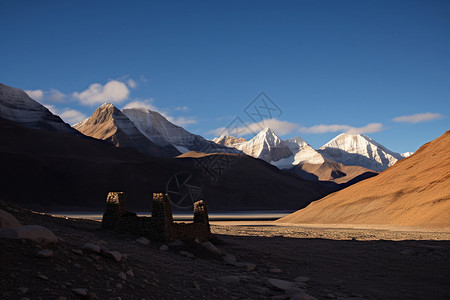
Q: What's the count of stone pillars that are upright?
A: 3